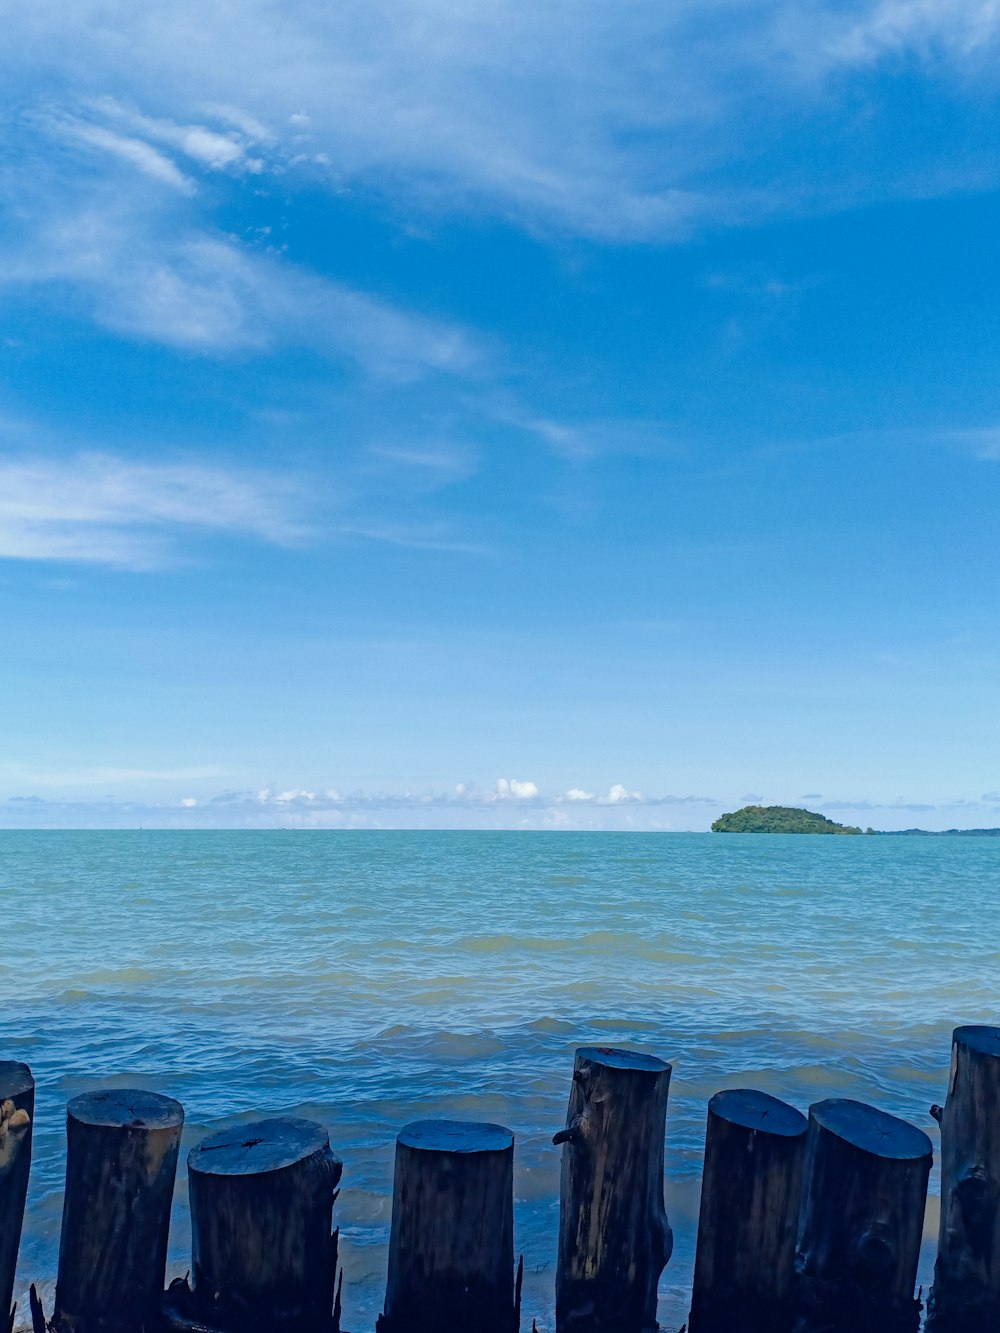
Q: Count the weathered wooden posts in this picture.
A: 8